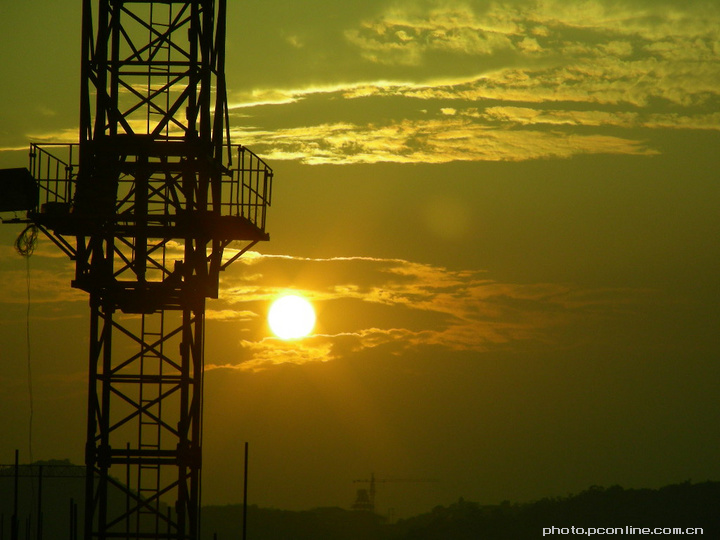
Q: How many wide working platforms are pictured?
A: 1